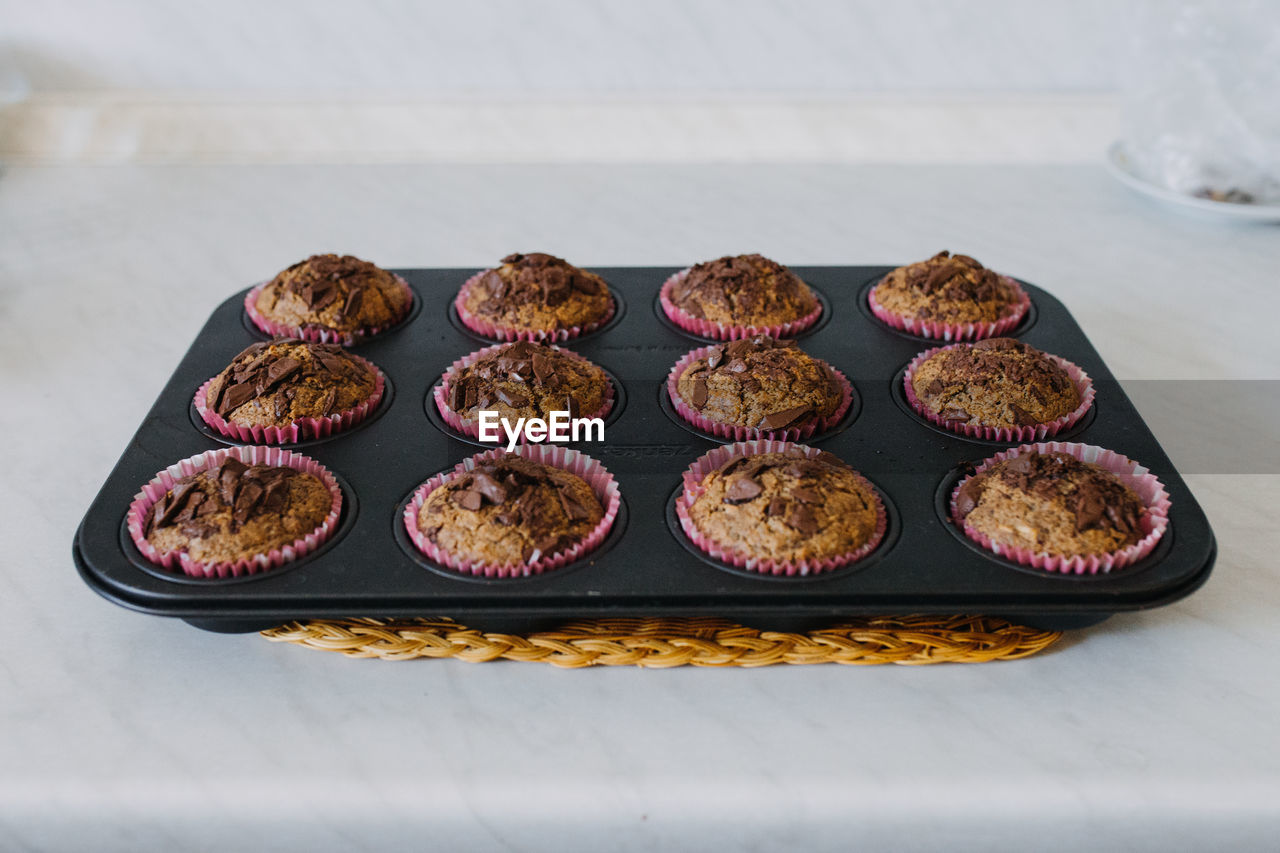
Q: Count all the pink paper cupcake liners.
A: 12